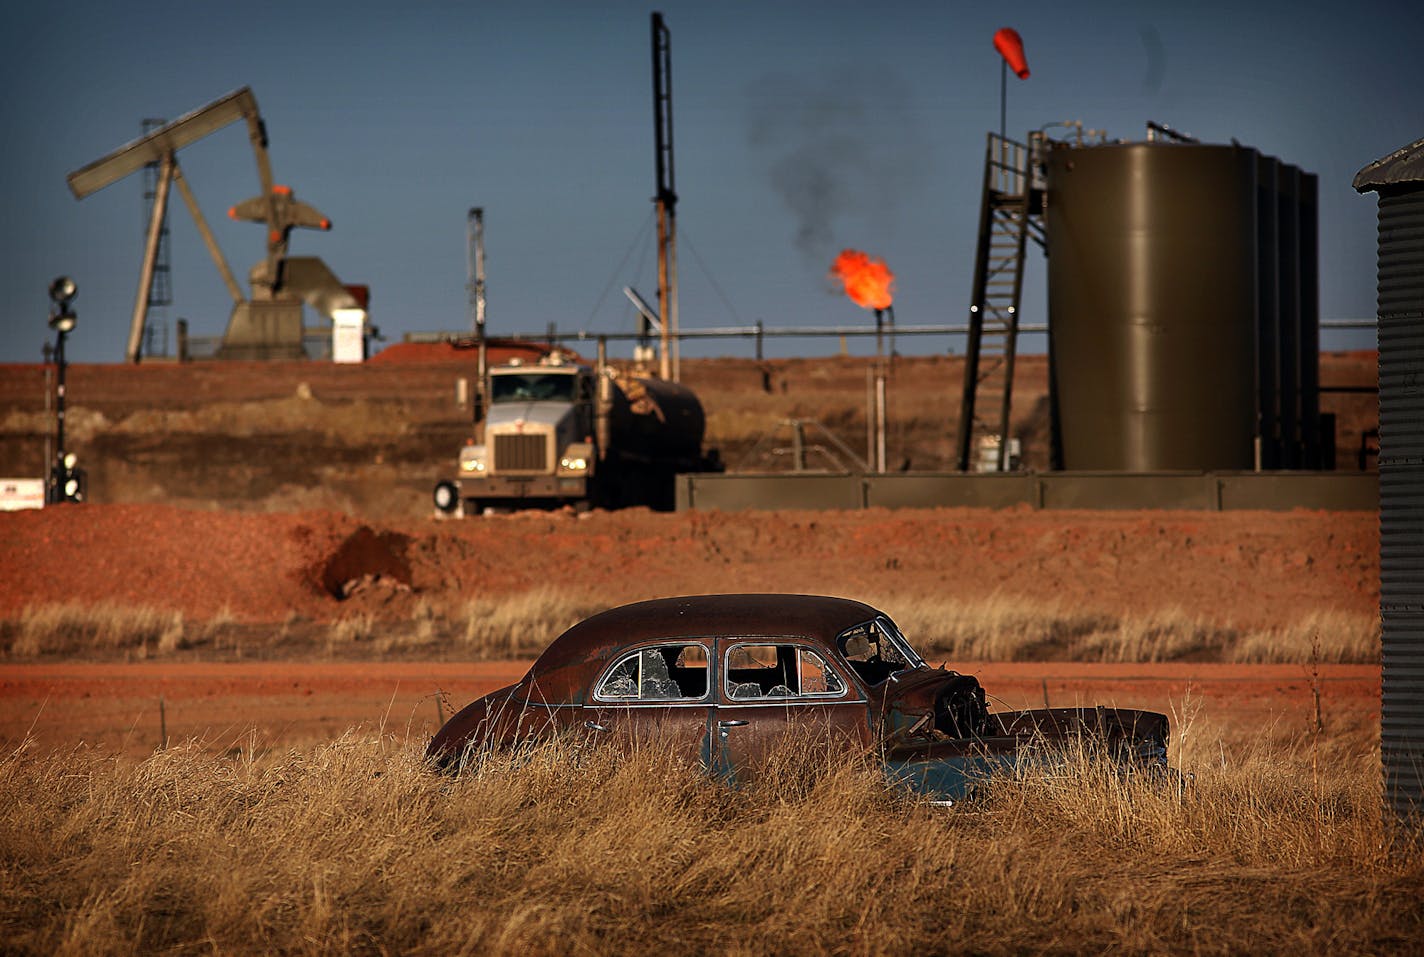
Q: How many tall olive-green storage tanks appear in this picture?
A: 4